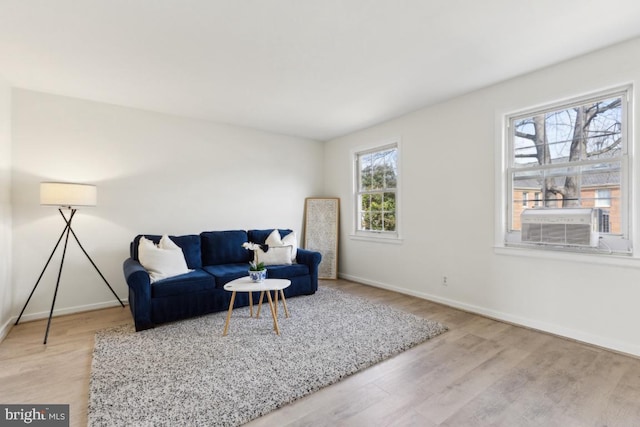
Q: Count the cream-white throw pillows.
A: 3